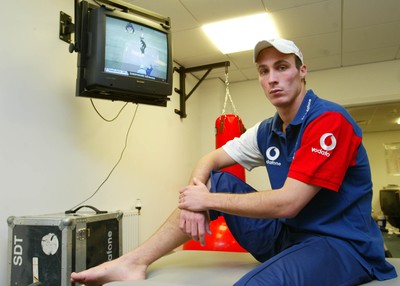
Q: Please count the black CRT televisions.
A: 1